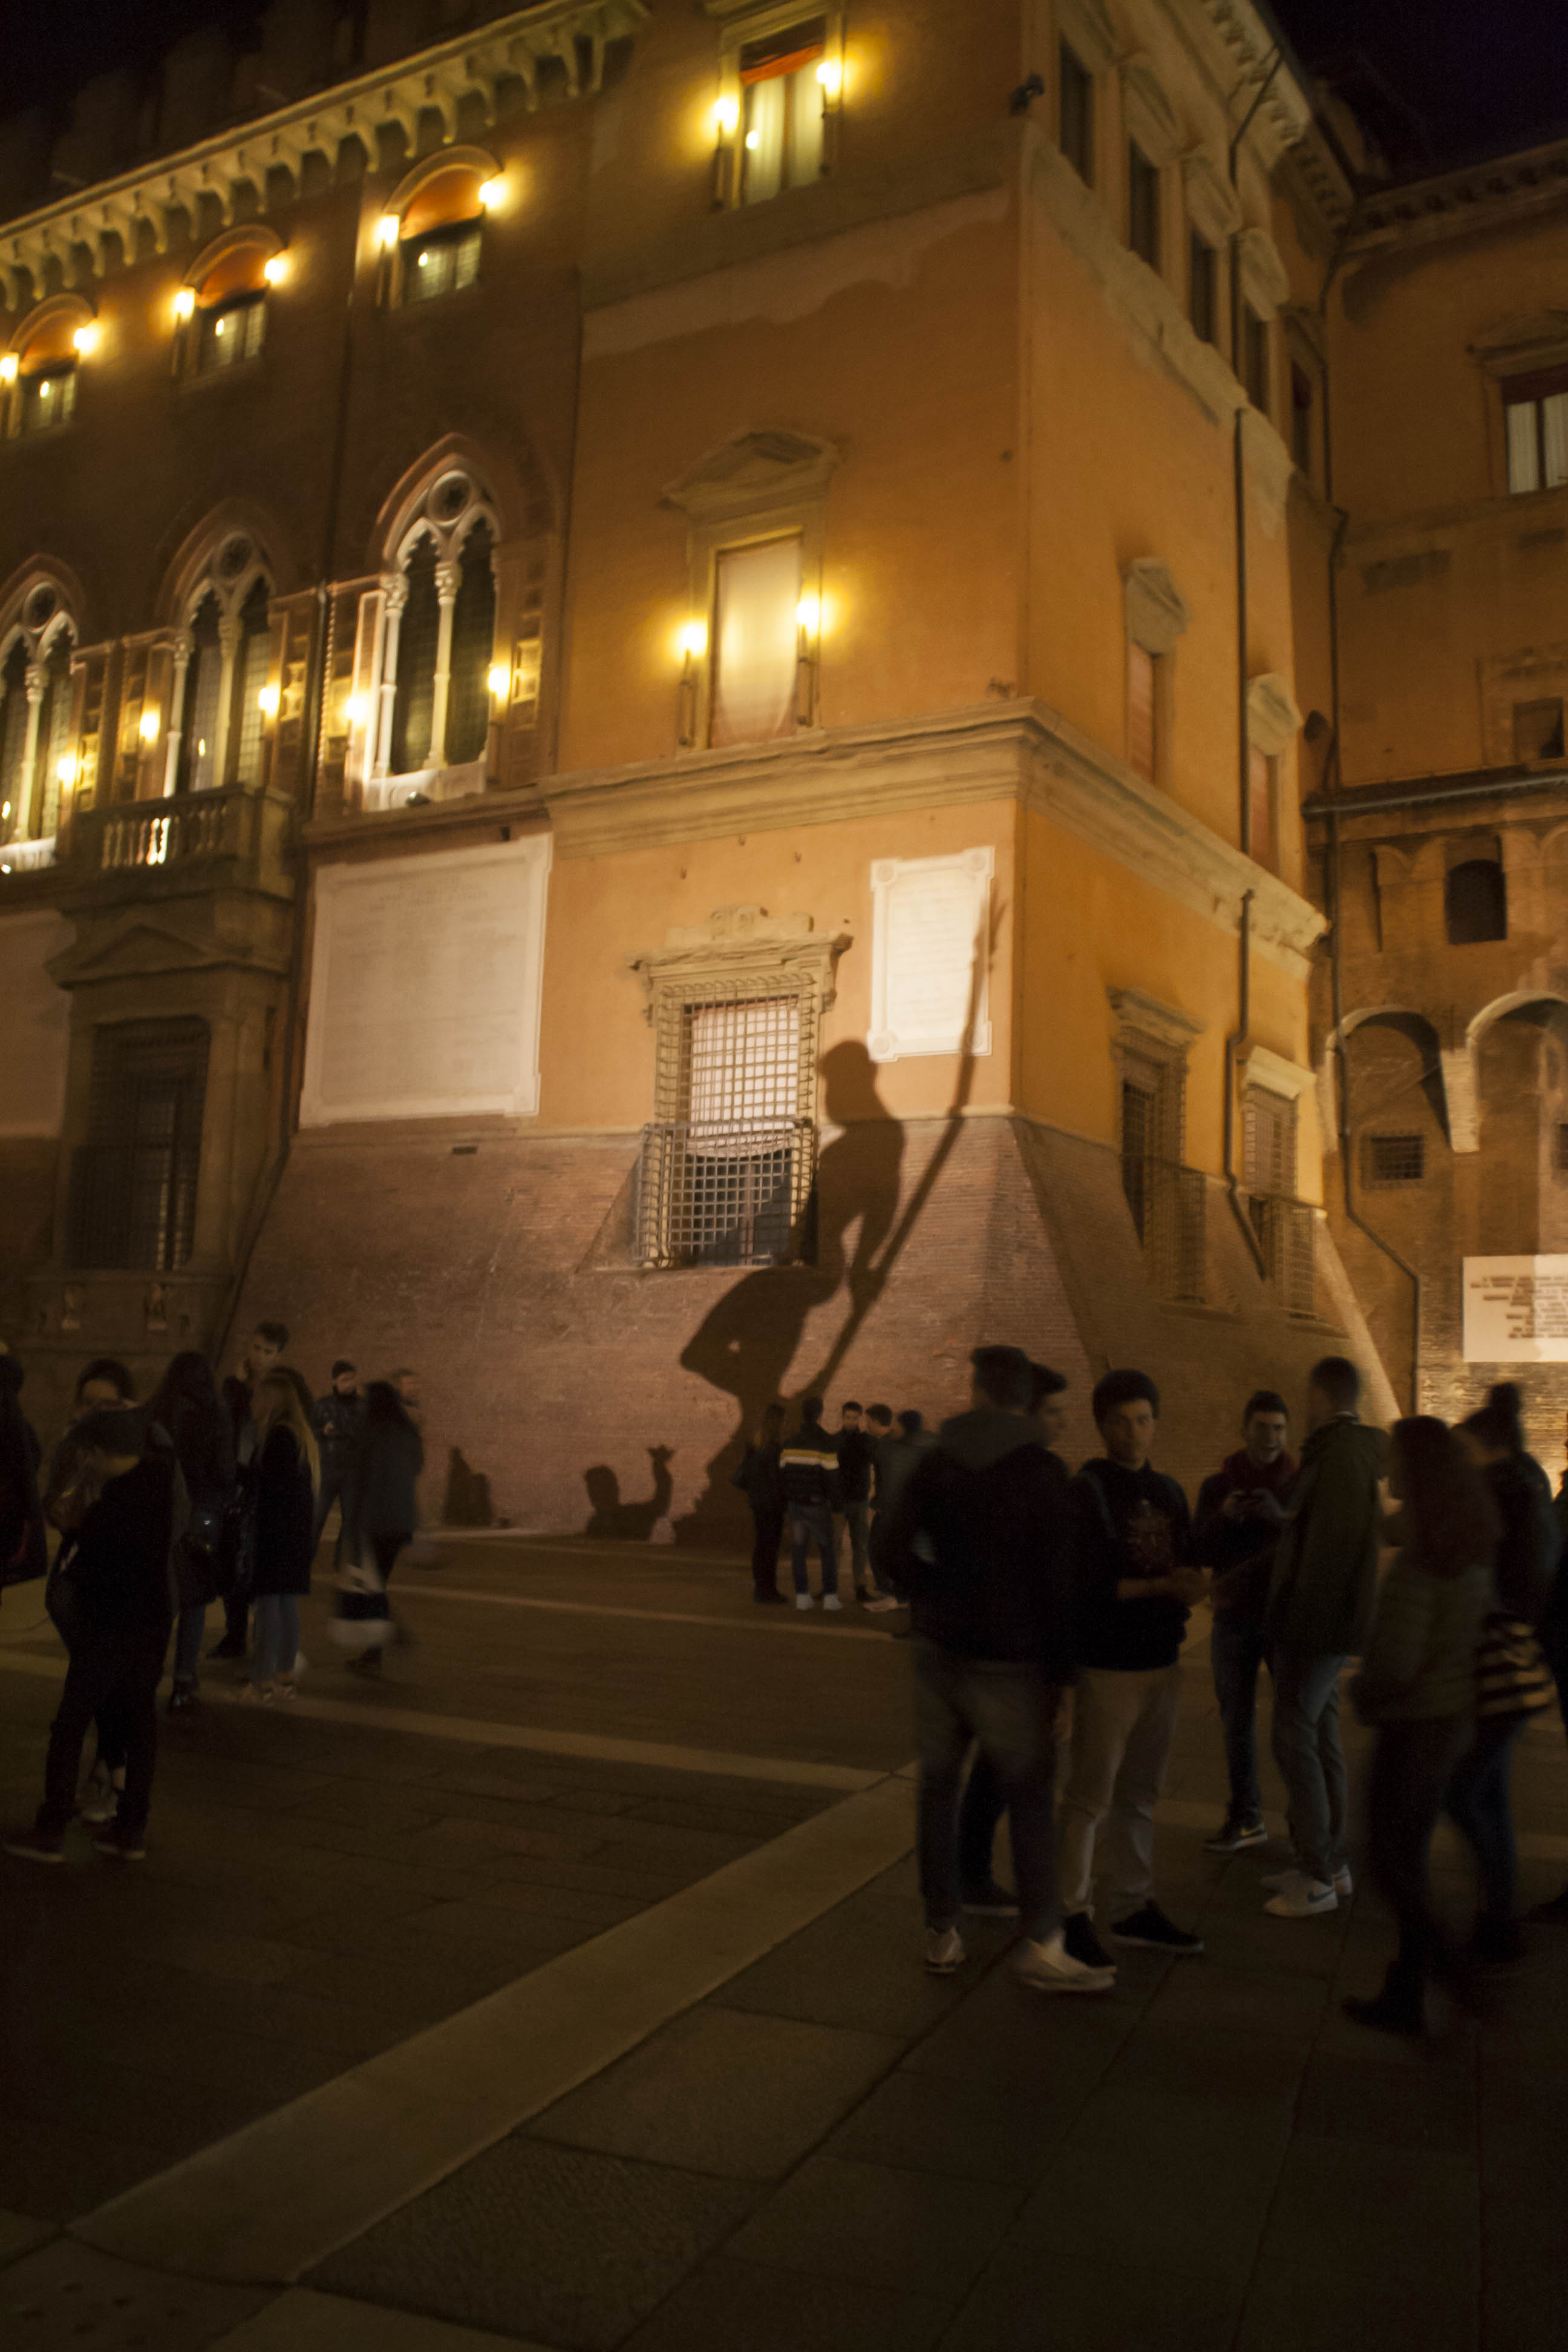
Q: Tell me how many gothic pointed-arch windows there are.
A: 3